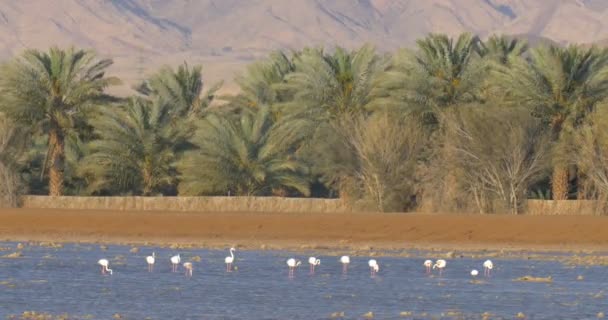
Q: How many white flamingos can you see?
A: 13